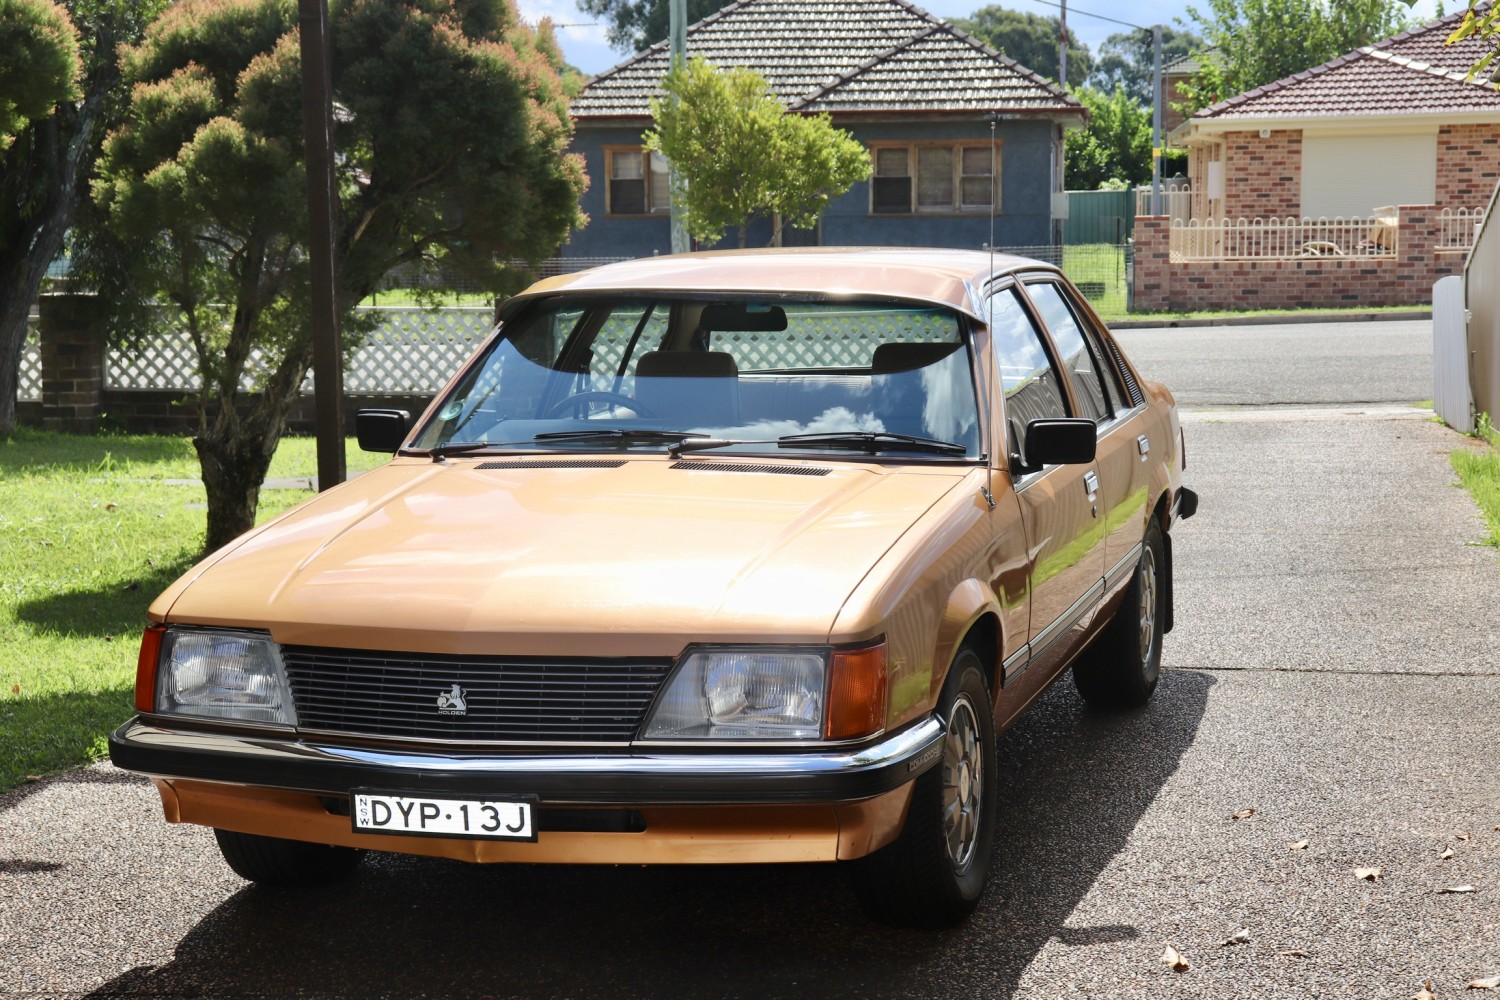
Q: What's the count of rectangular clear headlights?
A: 2